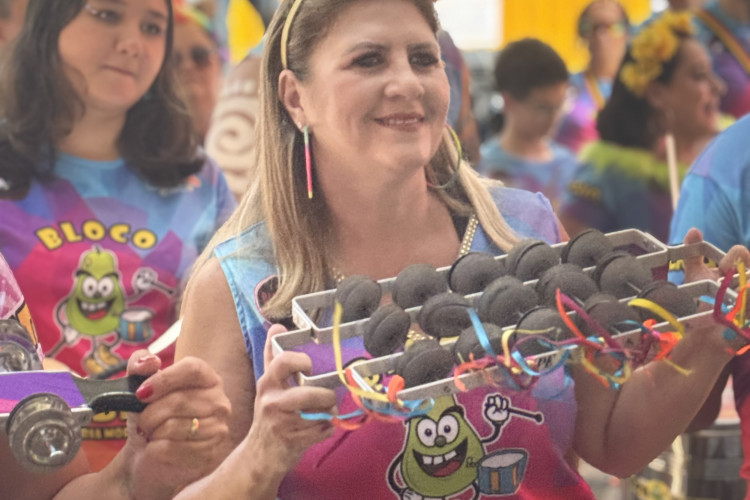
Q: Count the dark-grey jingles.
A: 15